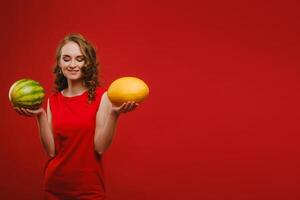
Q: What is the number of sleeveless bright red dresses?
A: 1